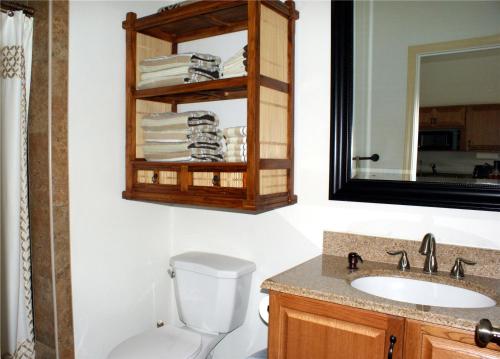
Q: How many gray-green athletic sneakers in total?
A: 0